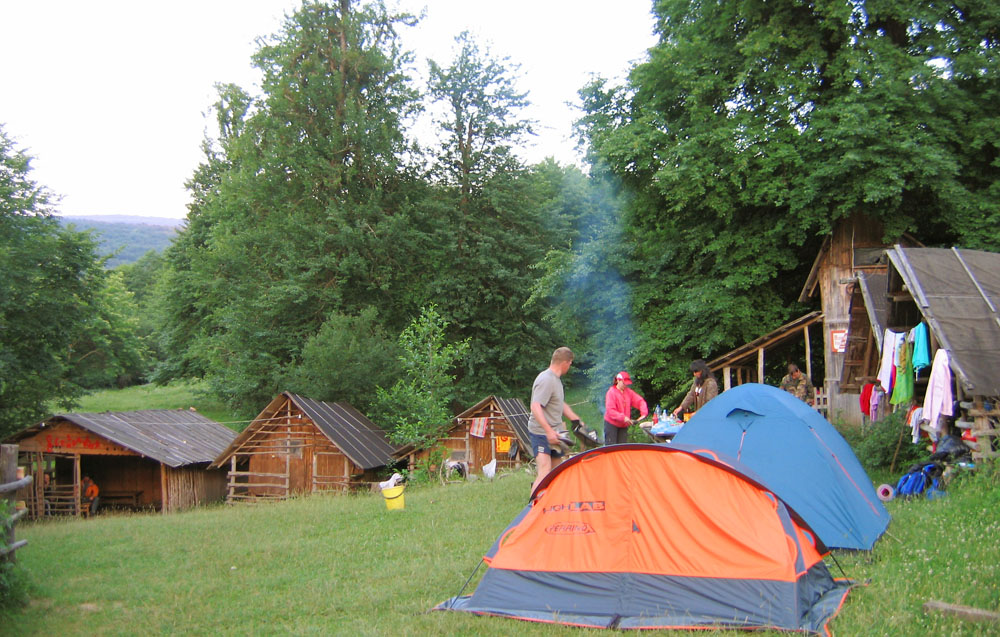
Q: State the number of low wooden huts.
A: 3